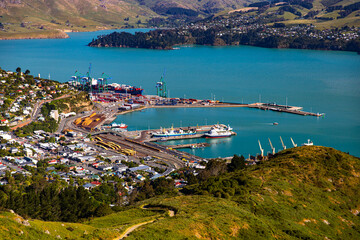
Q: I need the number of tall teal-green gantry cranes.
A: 4